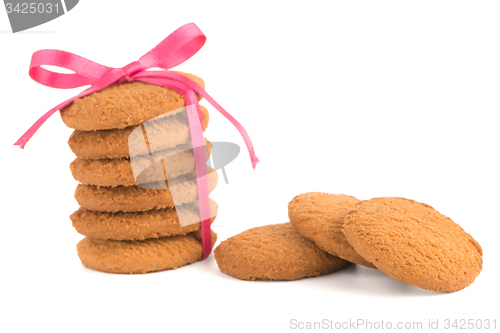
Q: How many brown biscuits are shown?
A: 9